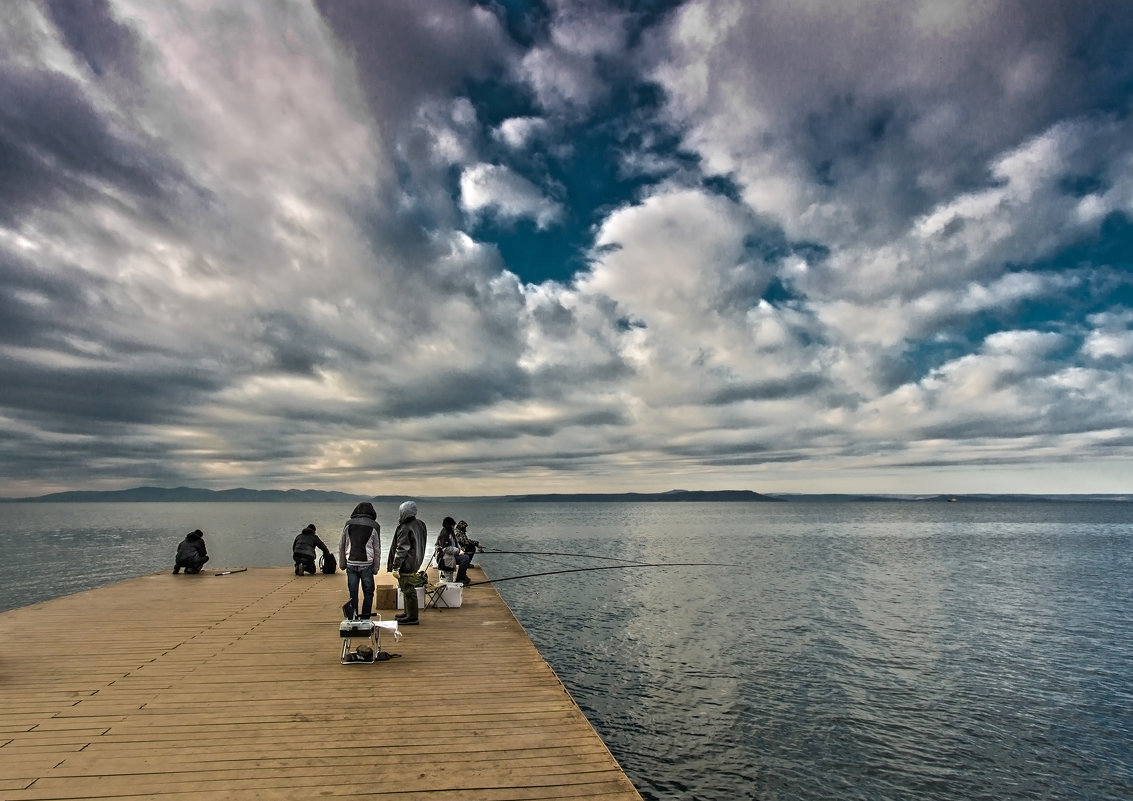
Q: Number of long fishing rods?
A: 2